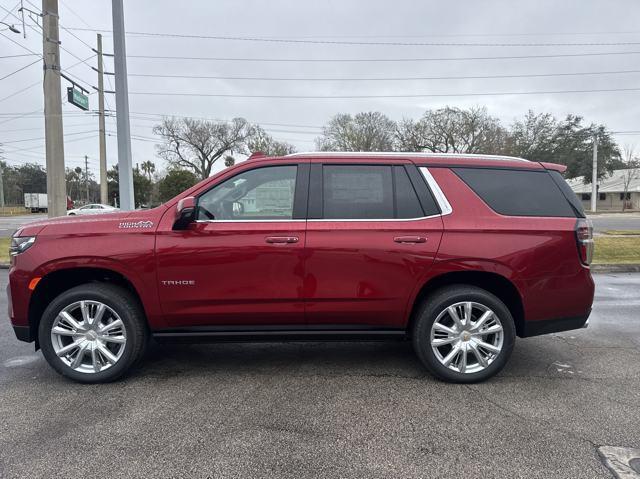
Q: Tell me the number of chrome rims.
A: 2